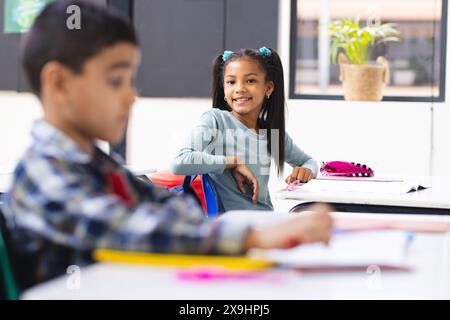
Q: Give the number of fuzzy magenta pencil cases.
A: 1